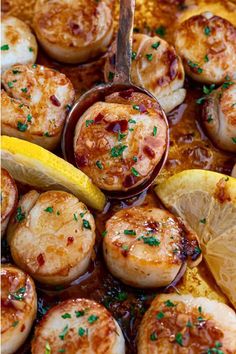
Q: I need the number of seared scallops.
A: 13